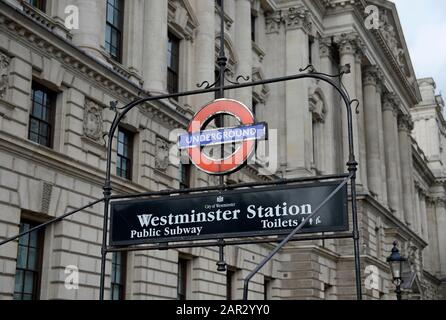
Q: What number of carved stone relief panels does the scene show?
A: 3